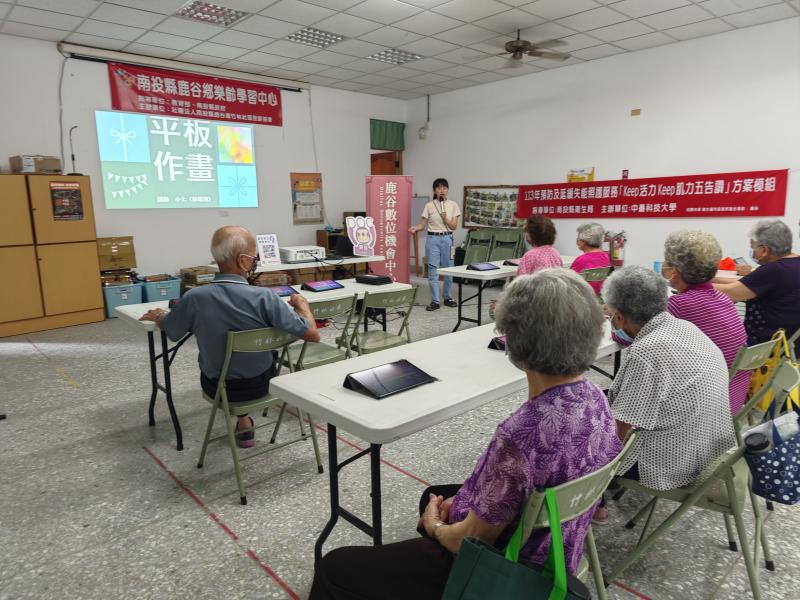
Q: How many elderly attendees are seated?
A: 7